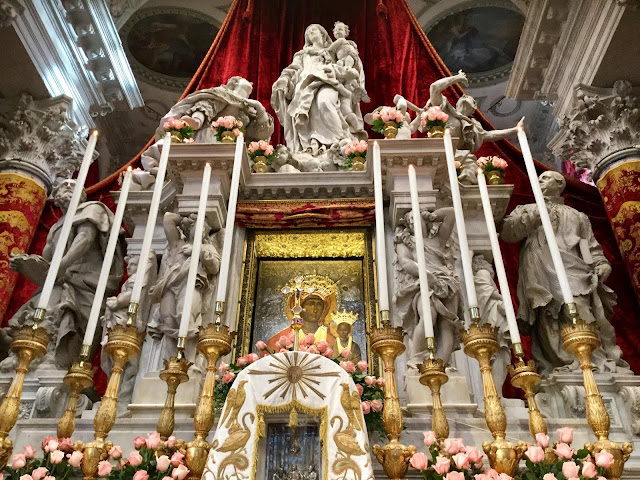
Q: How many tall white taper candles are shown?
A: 10